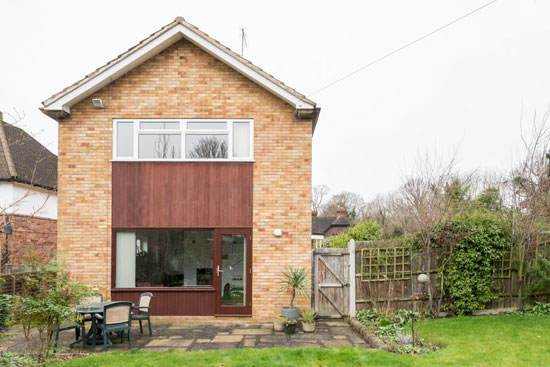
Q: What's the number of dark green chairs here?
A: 4